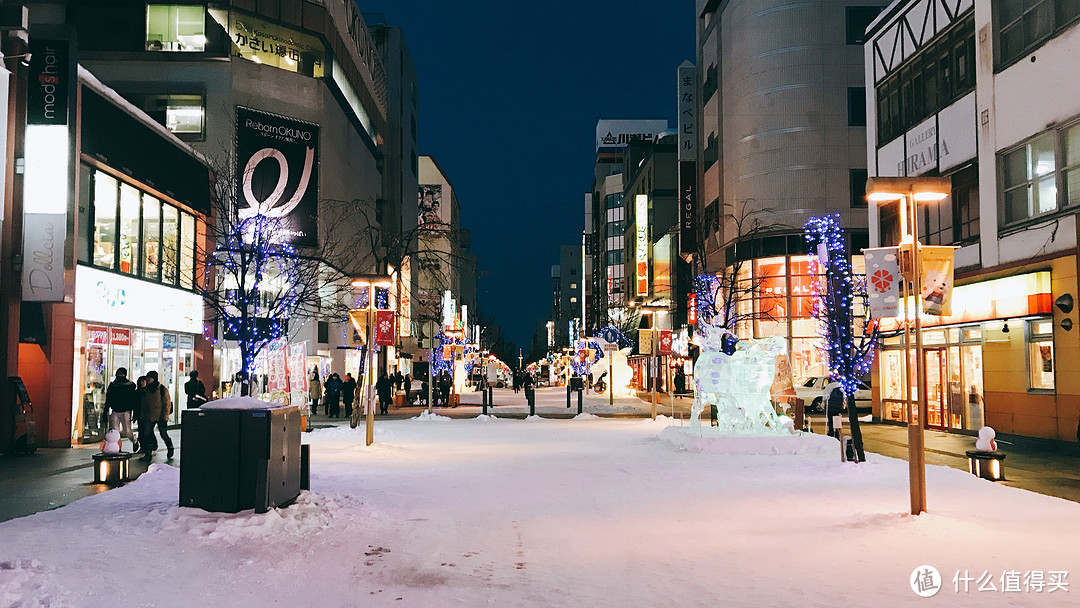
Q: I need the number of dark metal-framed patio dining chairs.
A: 0